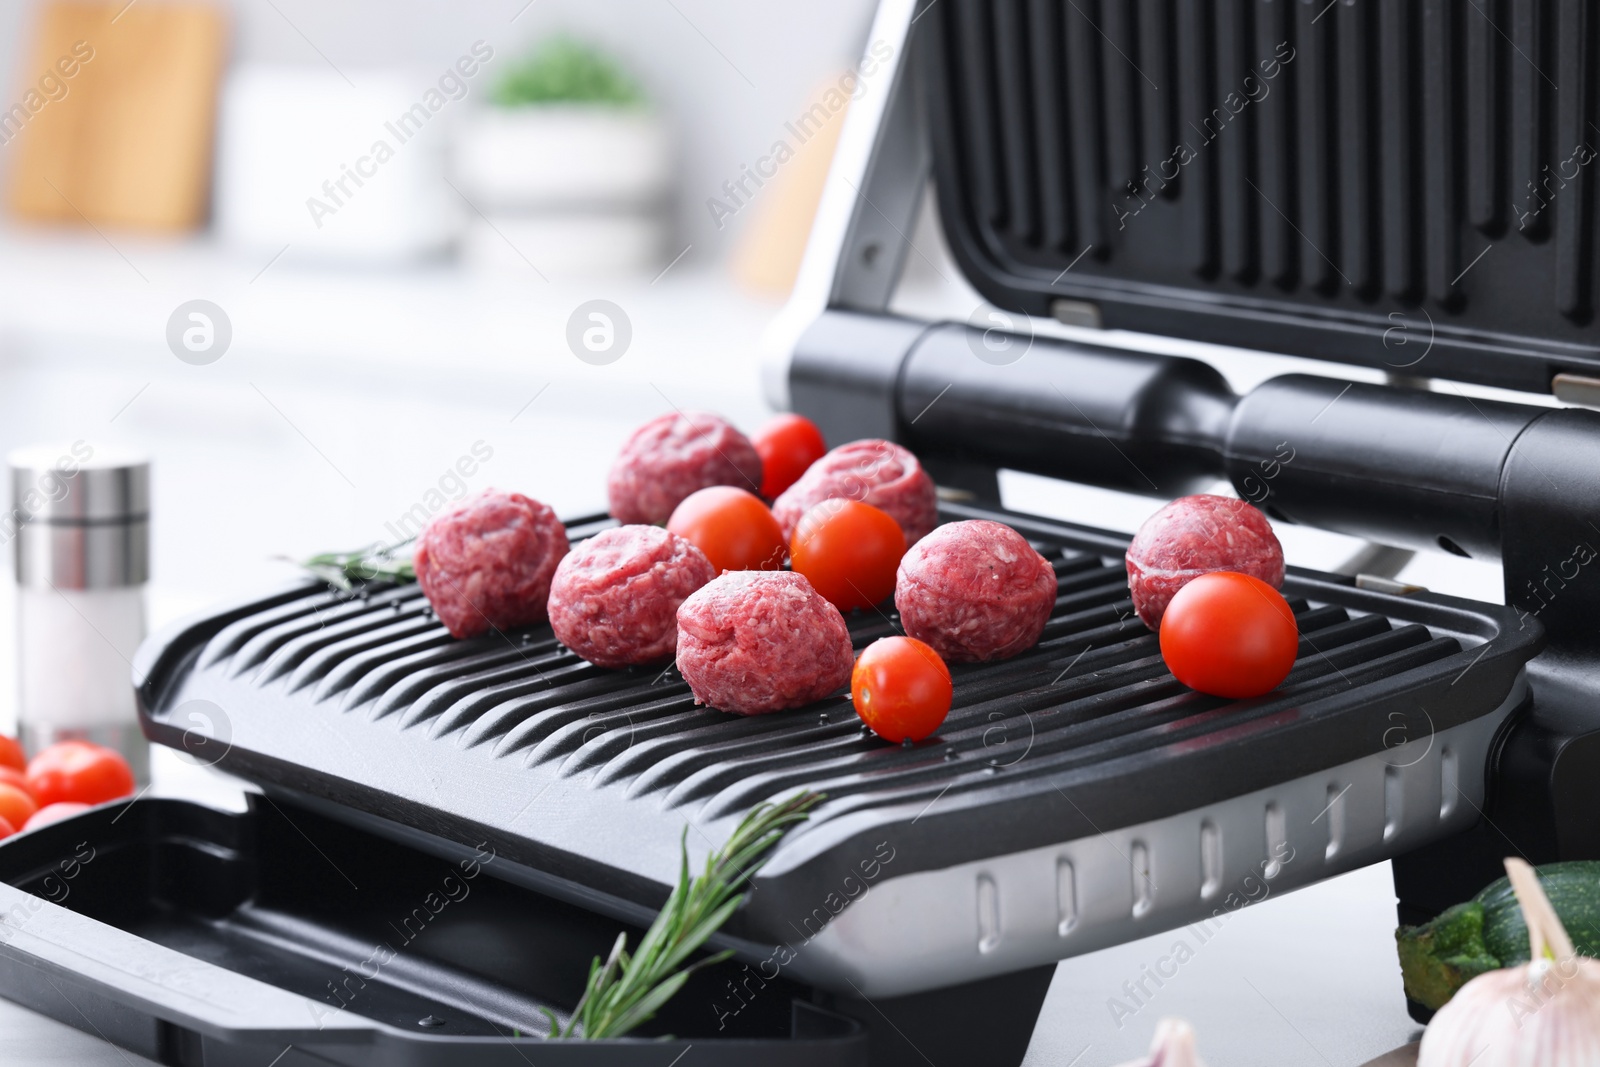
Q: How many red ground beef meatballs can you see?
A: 7